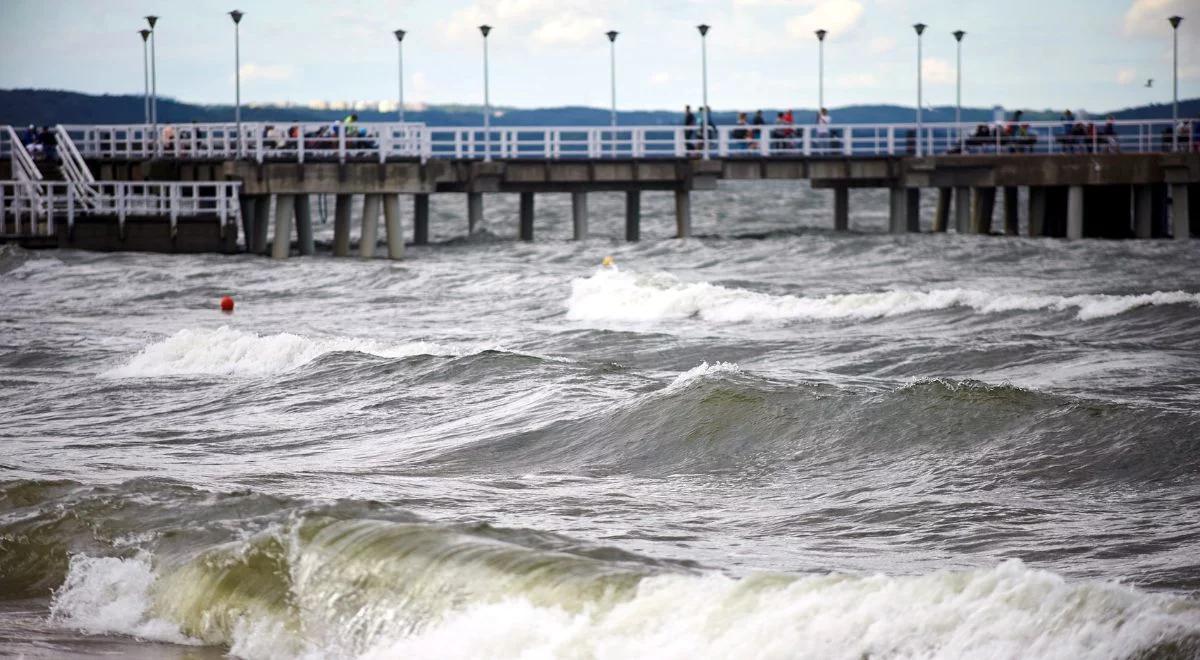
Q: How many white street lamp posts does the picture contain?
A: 11